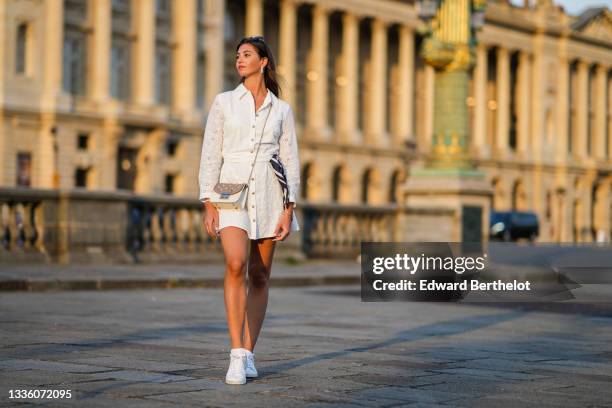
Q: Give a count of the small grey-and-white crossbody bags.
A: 1